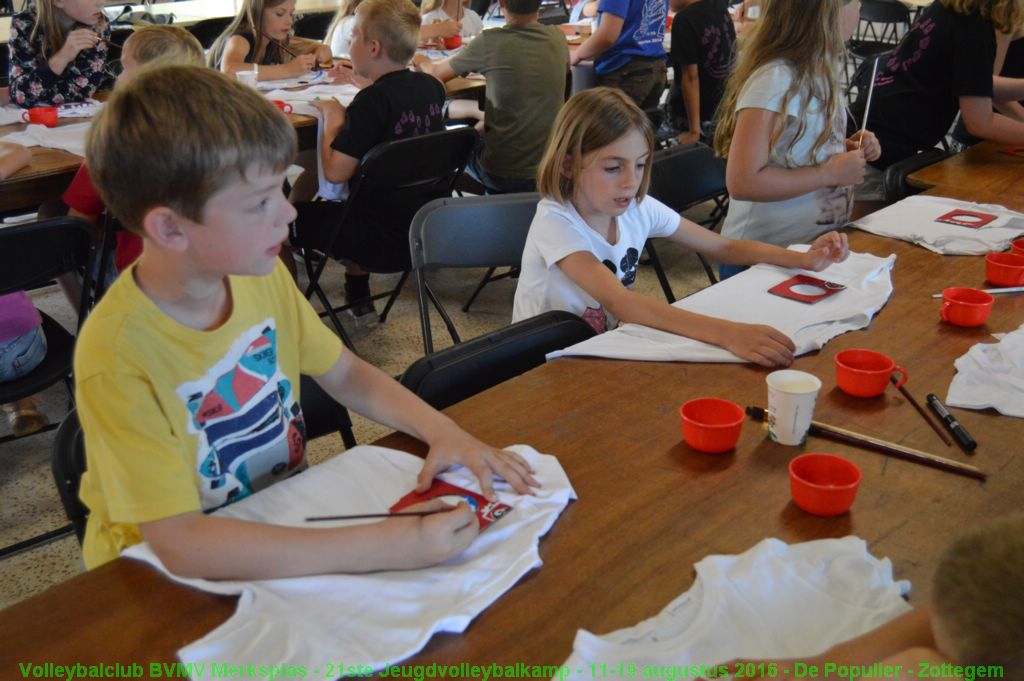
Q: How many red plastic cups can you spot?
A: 9